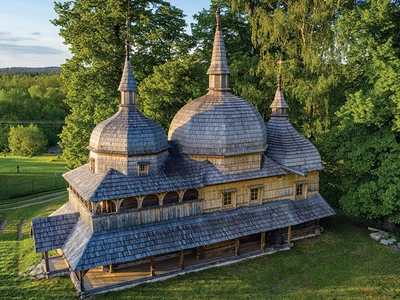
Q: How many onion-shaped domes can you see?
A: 3